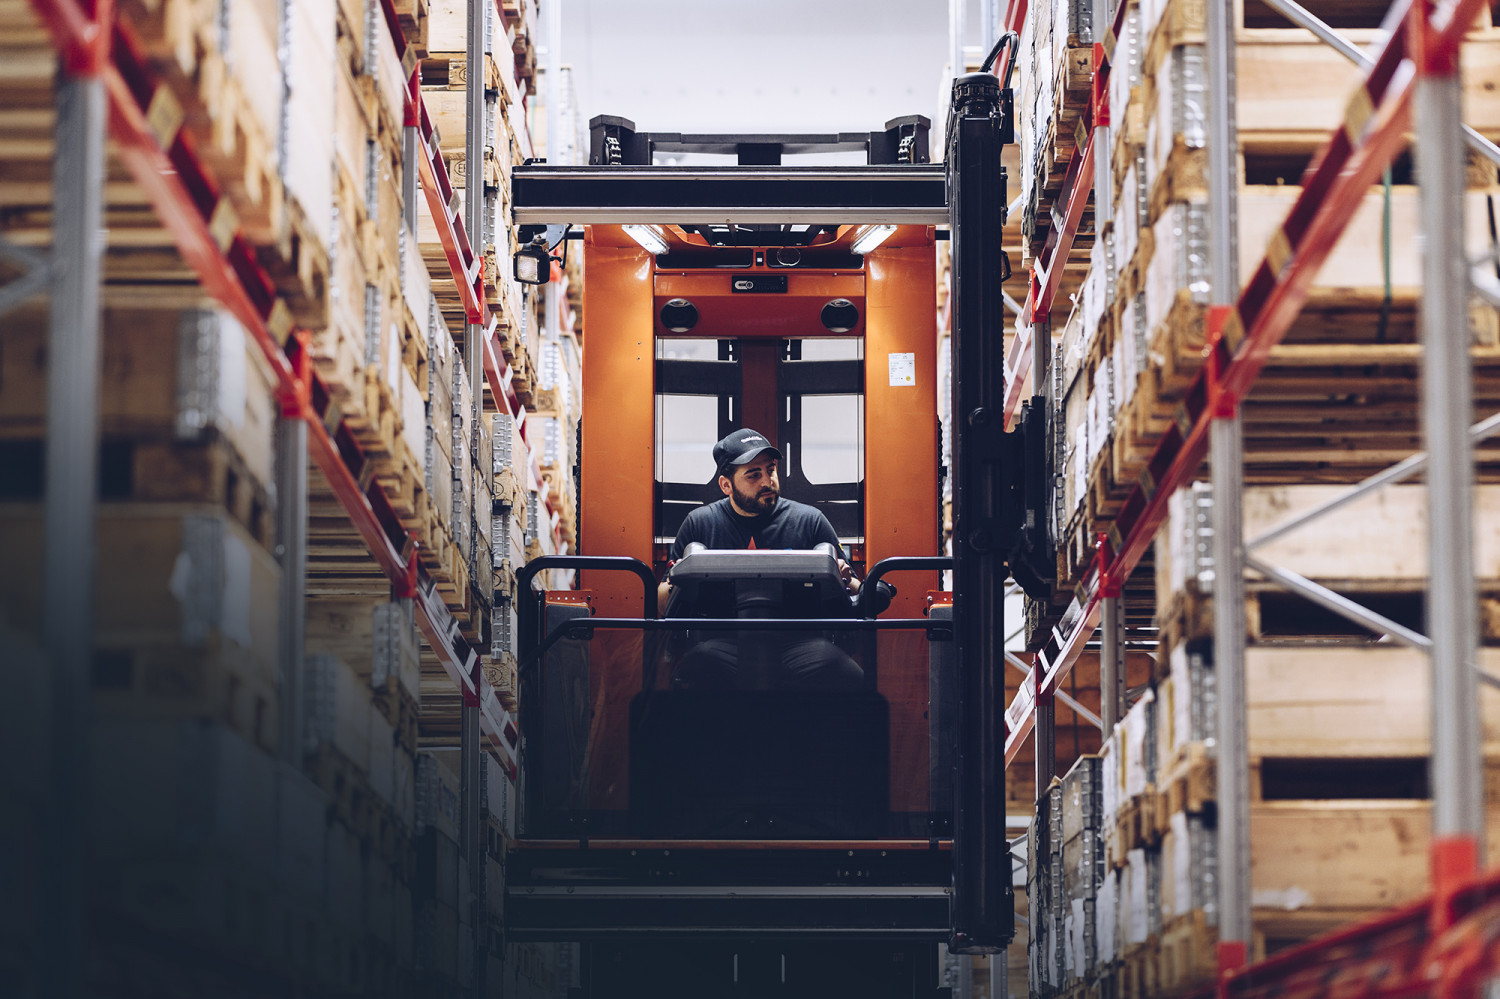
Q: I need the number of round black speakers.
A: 2